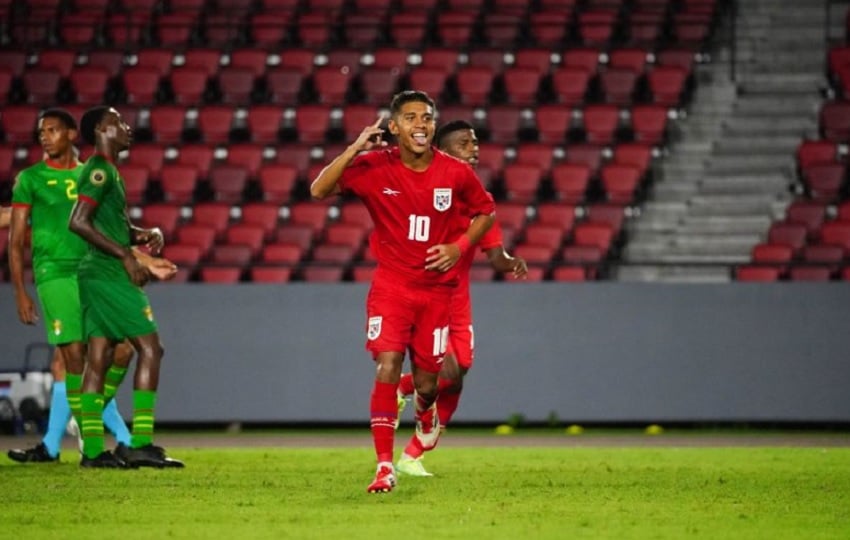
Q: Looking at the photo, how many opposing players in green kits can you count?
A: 2